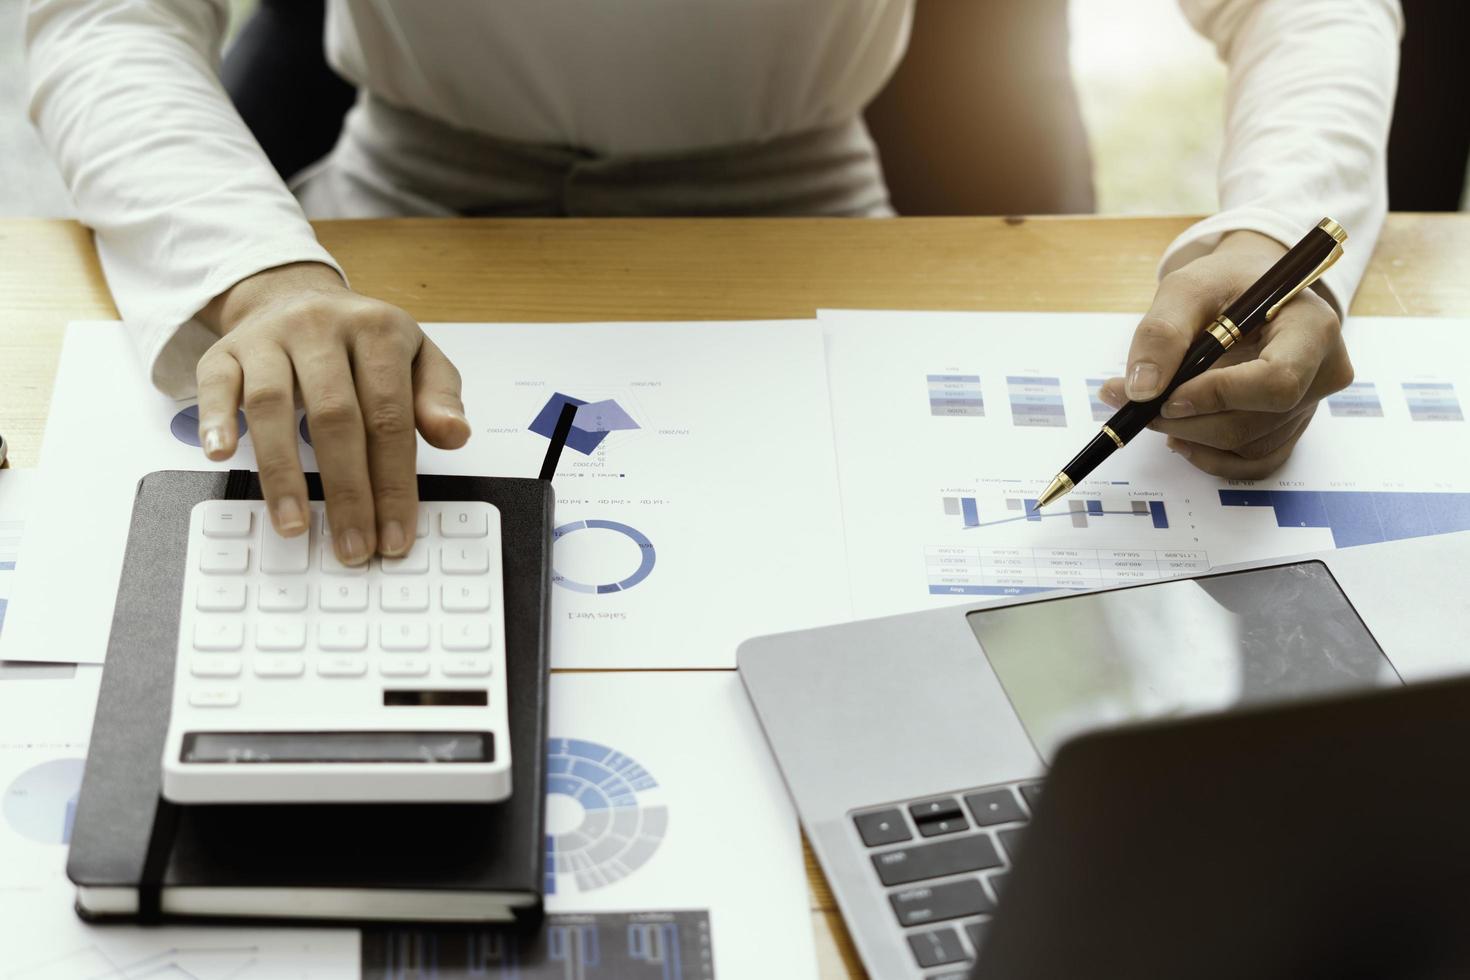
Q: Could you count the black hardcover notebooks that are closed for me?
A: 1